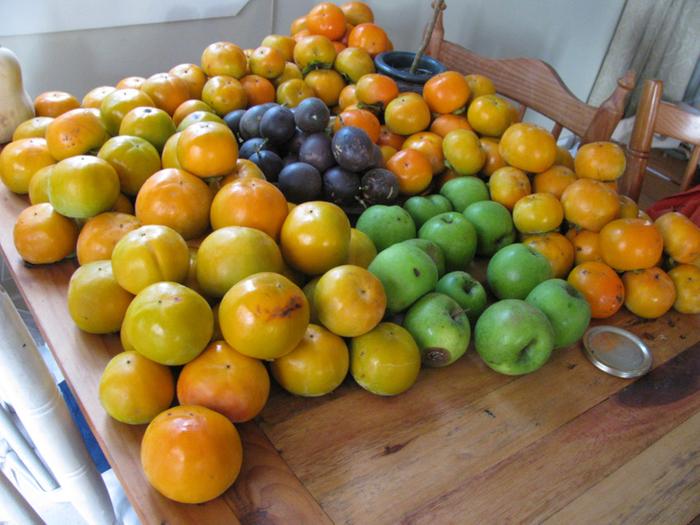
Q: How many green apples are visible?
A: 12